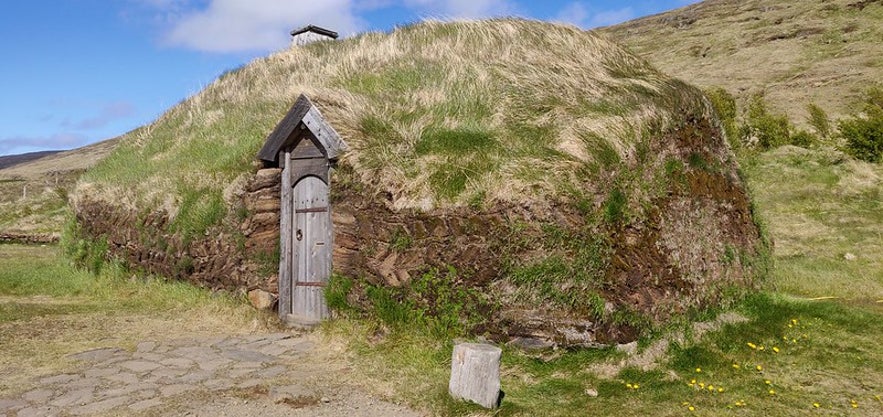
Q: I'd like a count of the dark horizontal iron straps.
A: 2